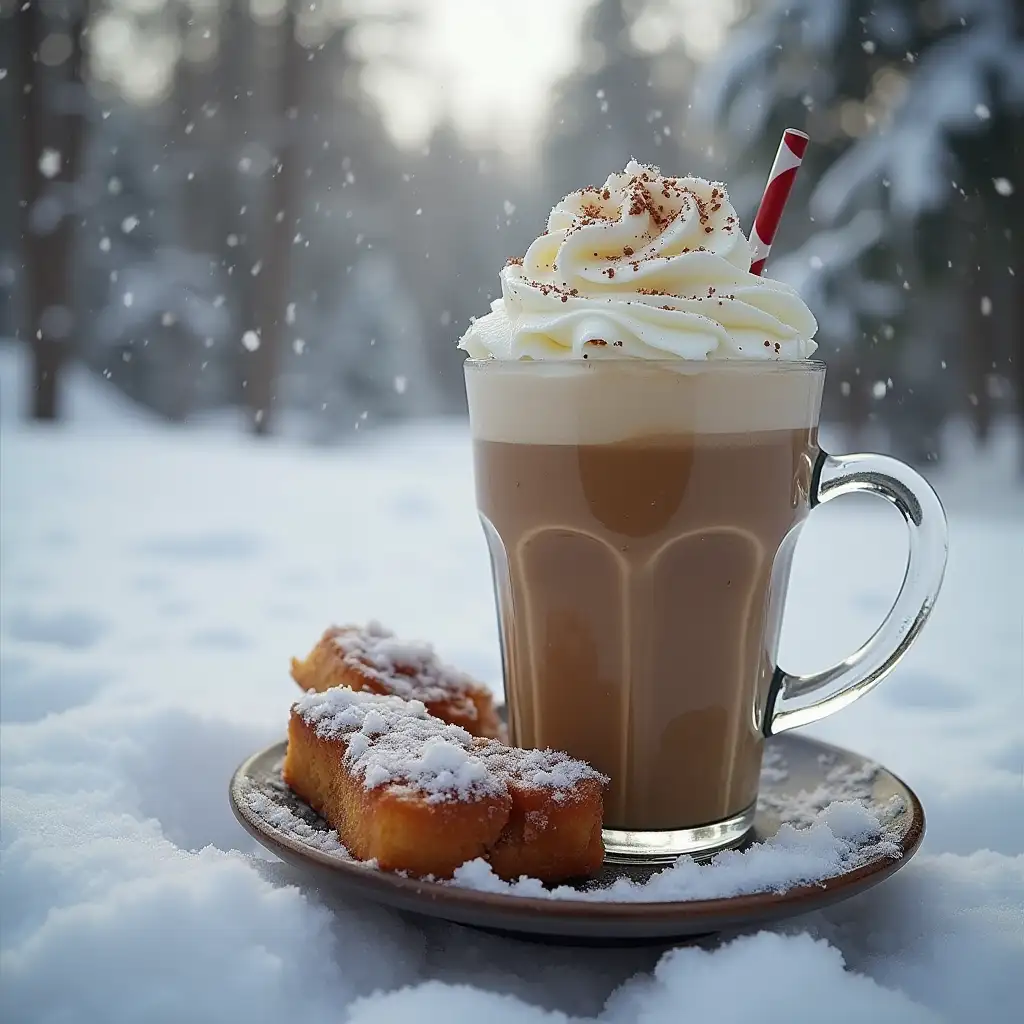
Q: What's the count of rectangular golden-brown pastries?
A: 3